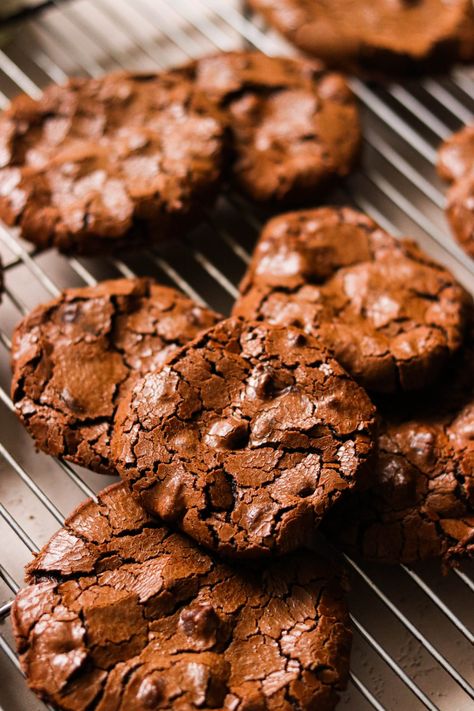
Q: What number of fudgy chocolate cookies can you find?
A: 9